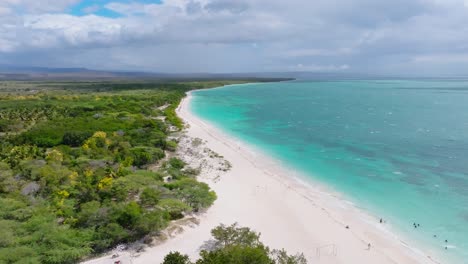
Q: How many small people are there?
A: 9